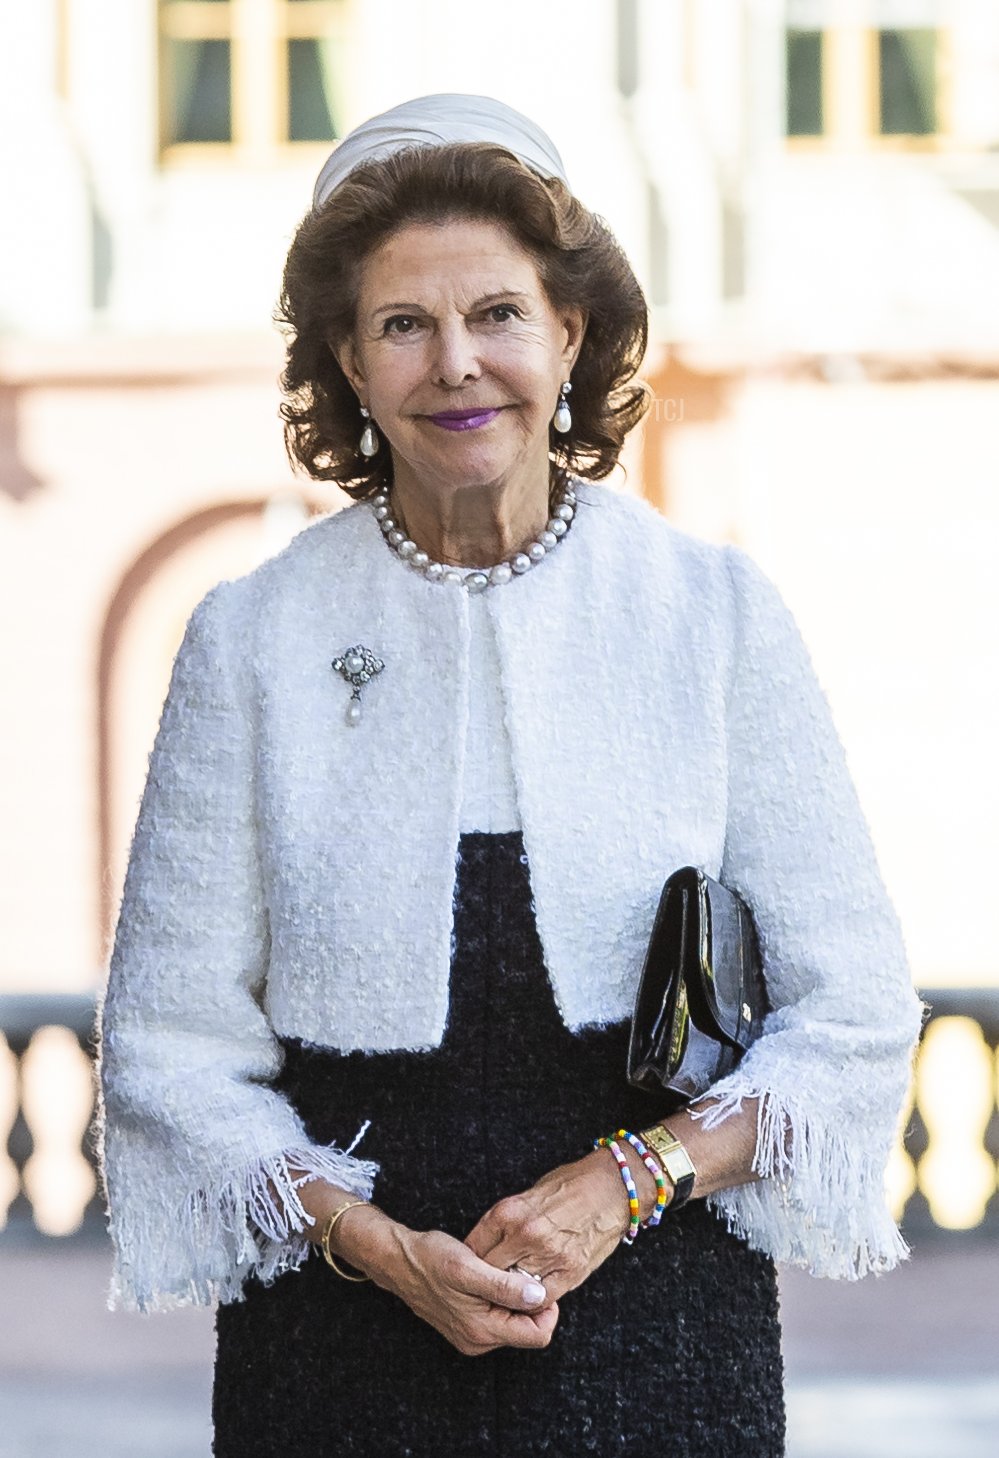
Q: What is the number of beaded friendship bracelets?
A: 2